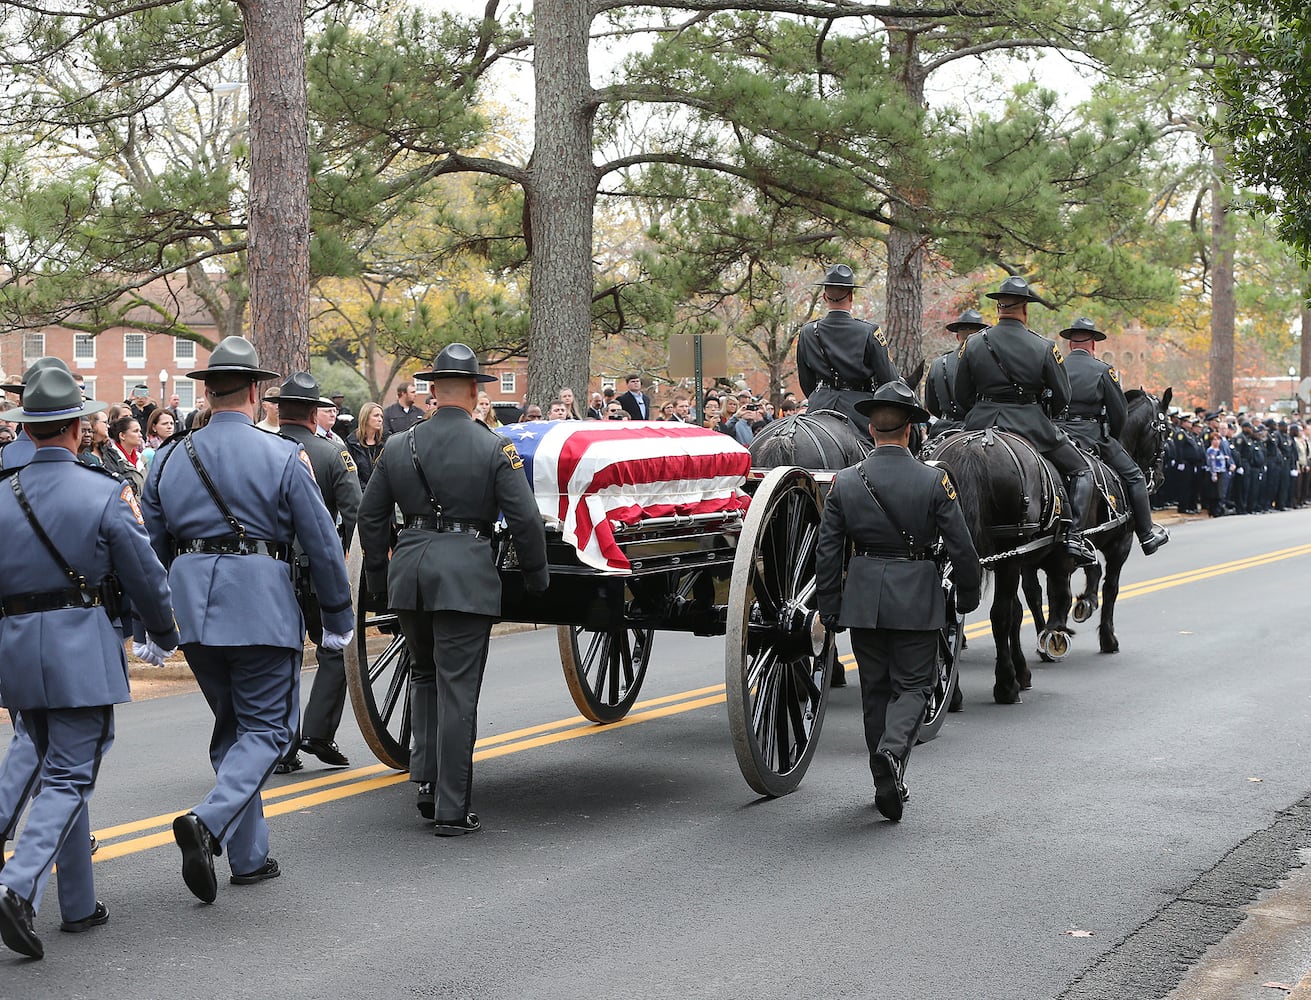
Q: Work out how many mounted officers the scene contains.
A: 4